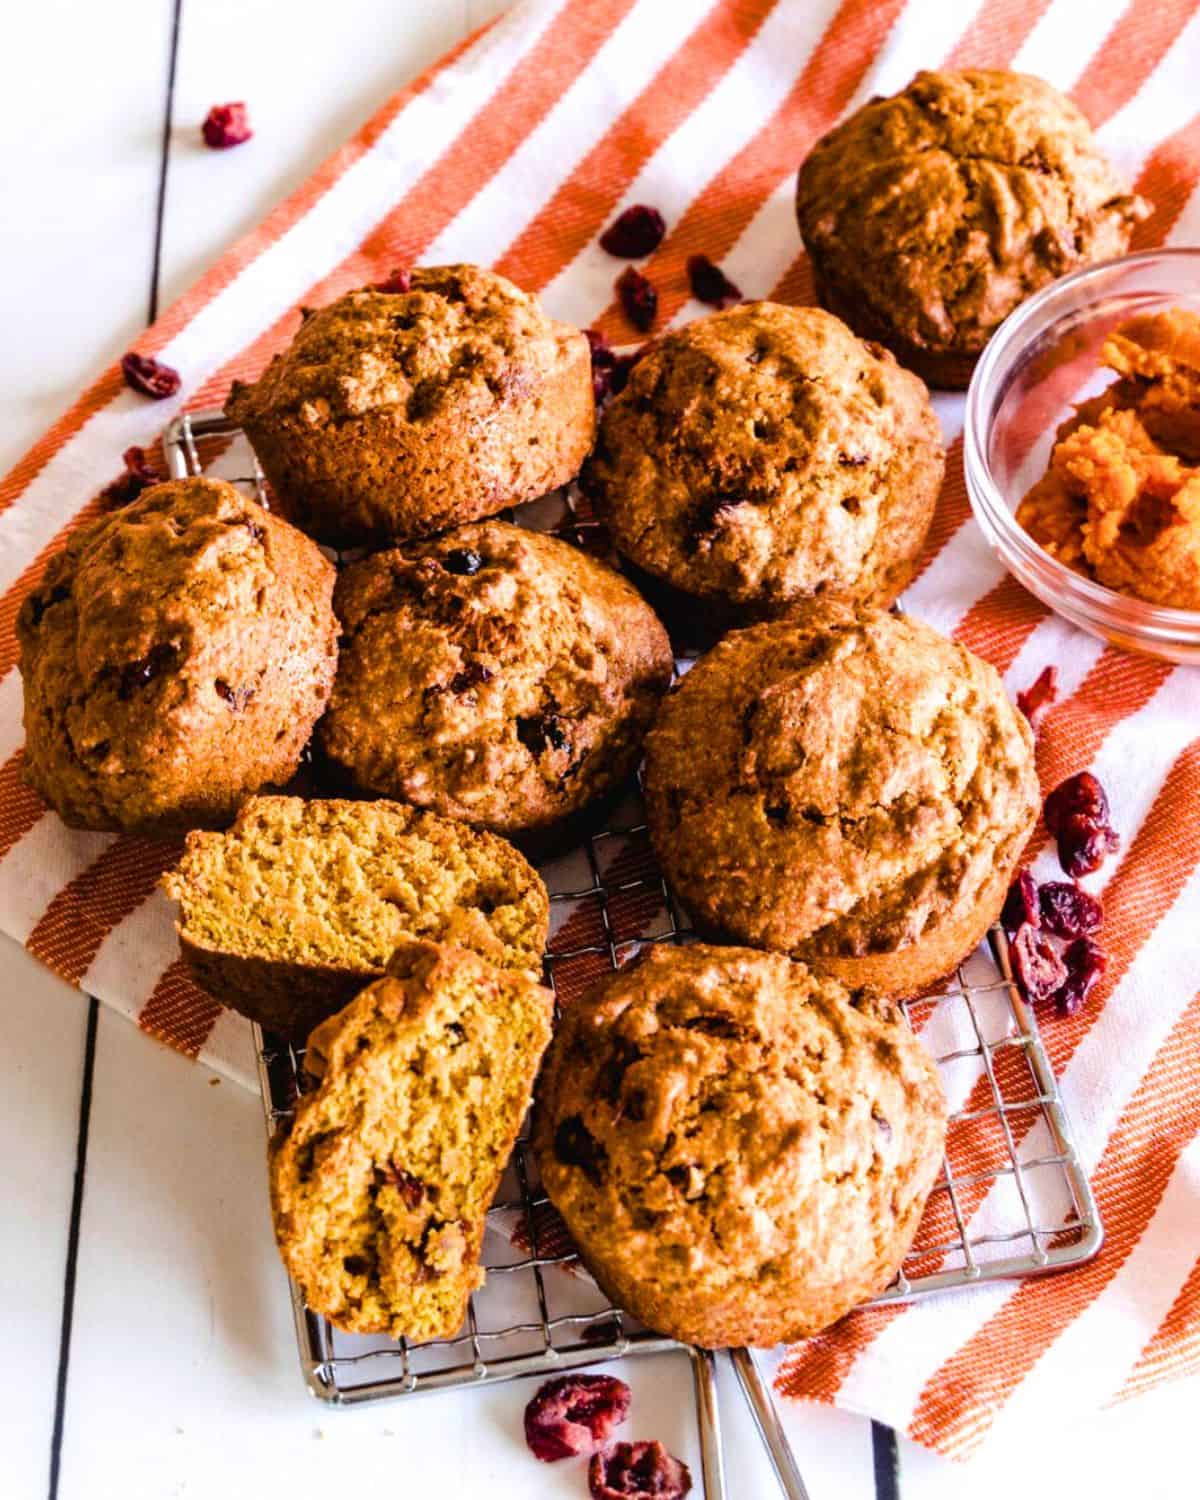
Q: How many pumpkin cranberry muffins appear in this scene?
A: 8